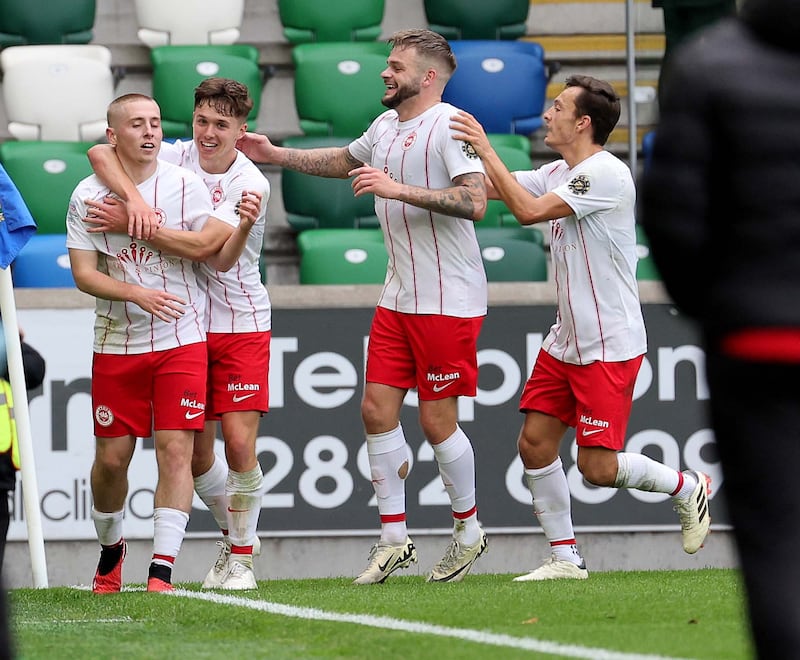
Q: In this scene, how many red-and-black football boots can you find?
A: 2